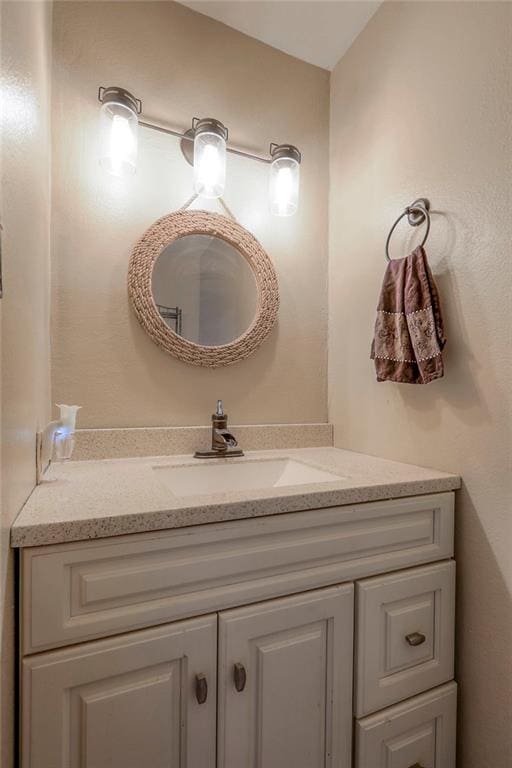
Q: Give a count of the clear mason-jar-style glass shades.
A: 3